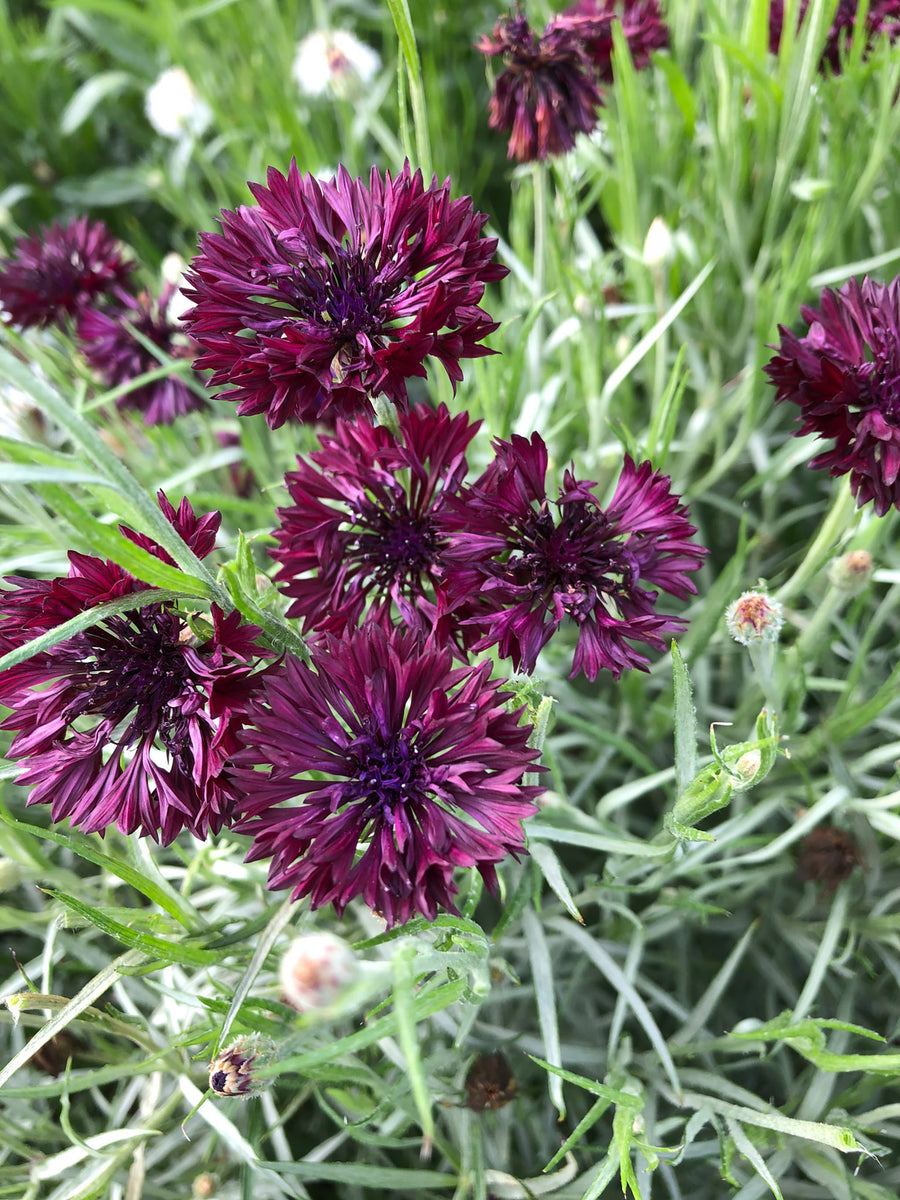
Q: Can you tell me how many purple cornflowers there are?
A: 11